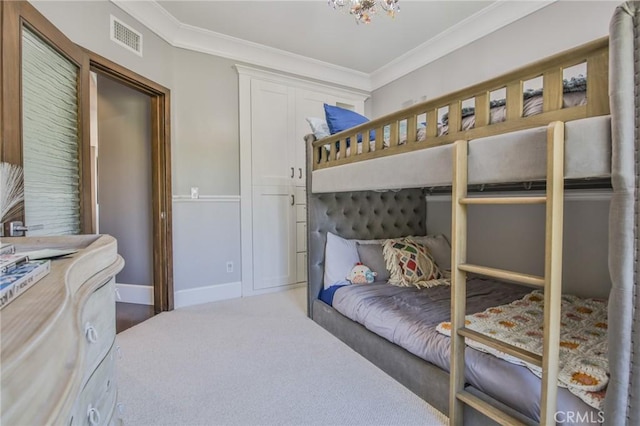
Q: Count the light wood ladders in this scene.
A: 1